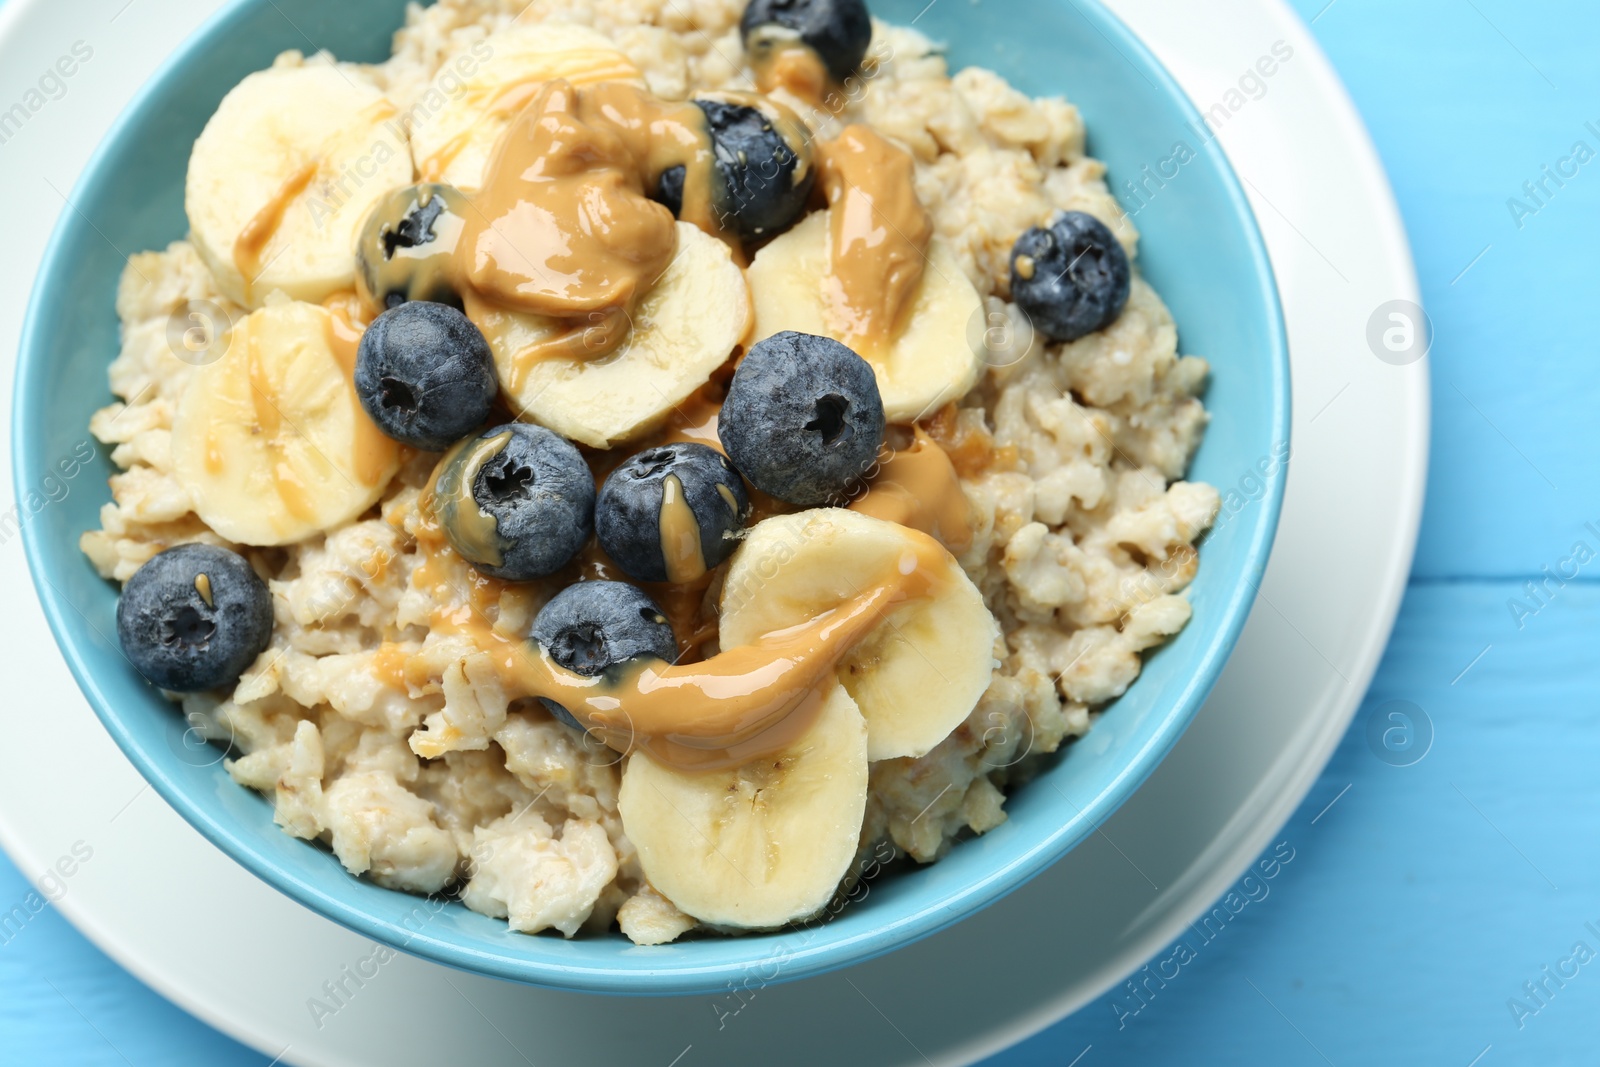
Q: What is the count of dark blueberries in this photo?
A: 10